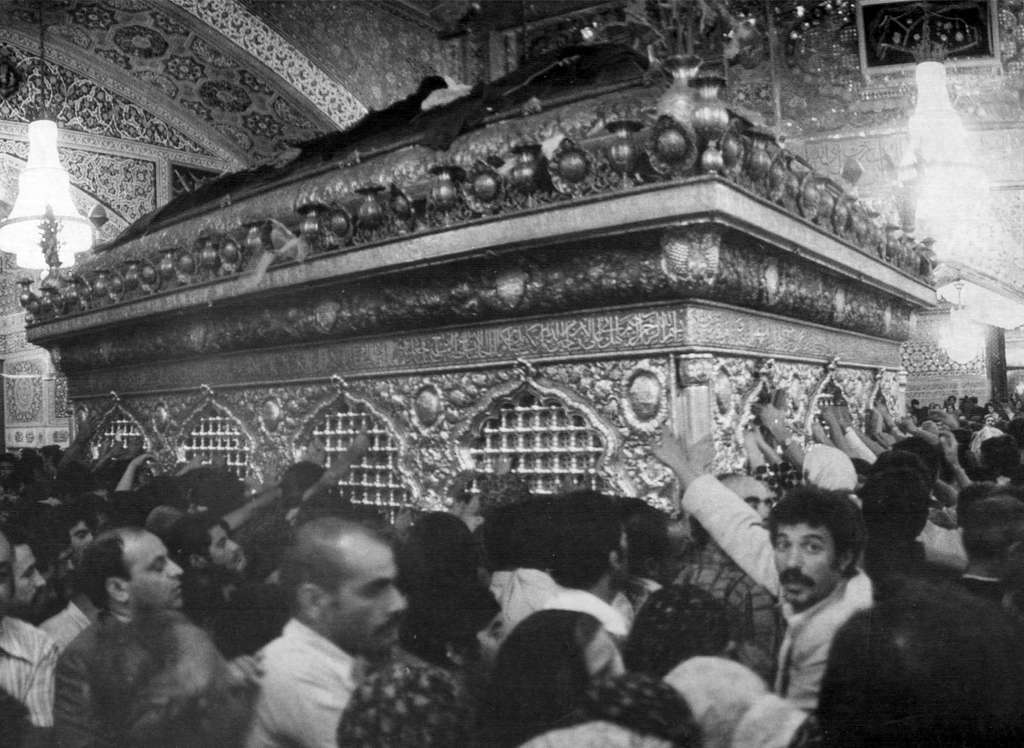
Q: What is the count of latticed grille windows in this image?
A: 7